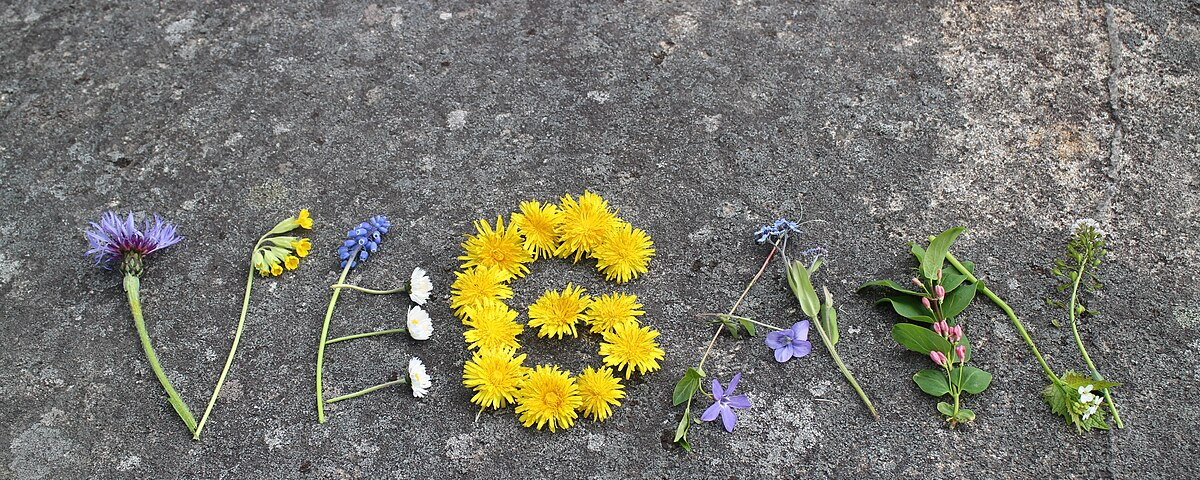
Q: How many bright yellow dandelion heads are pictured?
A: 12